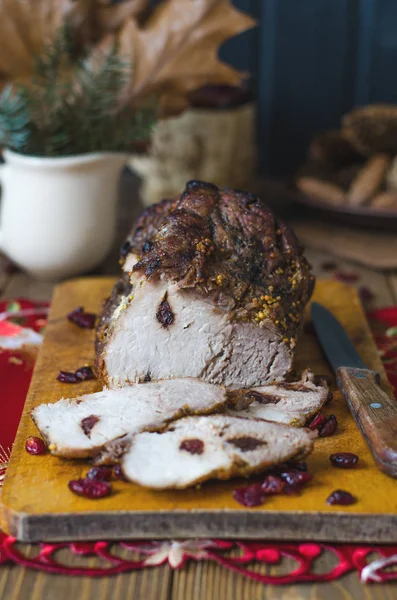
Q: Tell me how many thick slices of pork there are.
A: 3